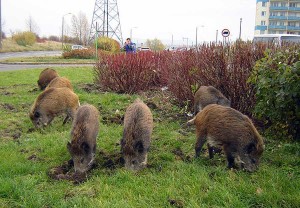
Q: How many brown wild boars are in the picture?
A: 7